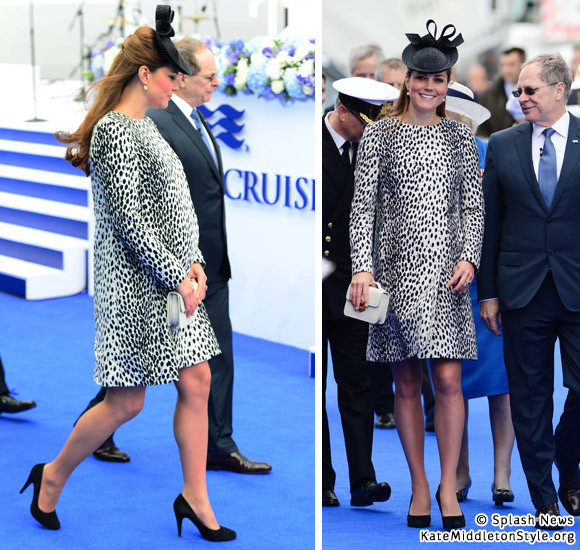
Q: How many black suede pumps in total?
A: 4